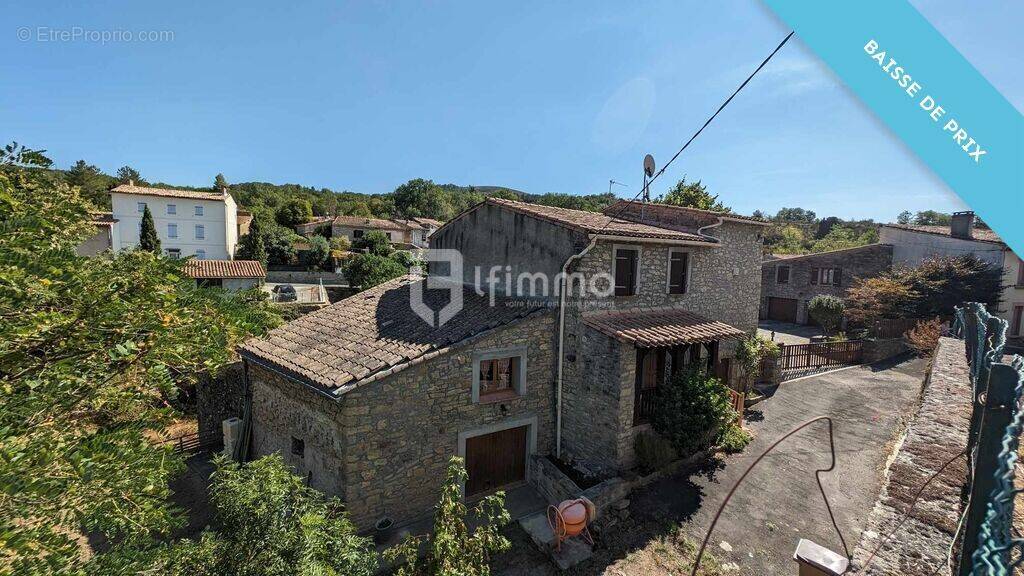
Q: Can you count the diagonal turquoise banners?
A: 1